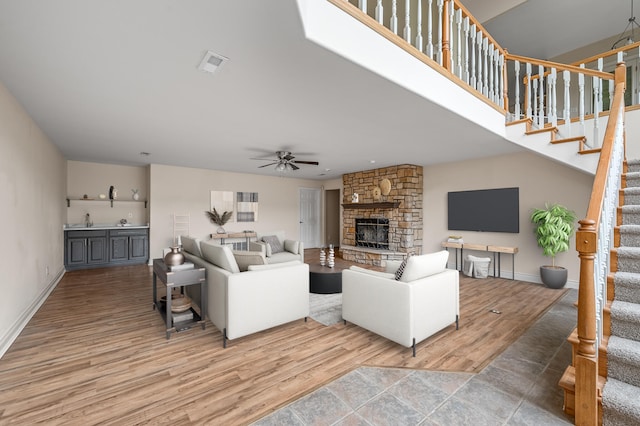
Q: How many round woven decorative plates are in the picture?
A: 2